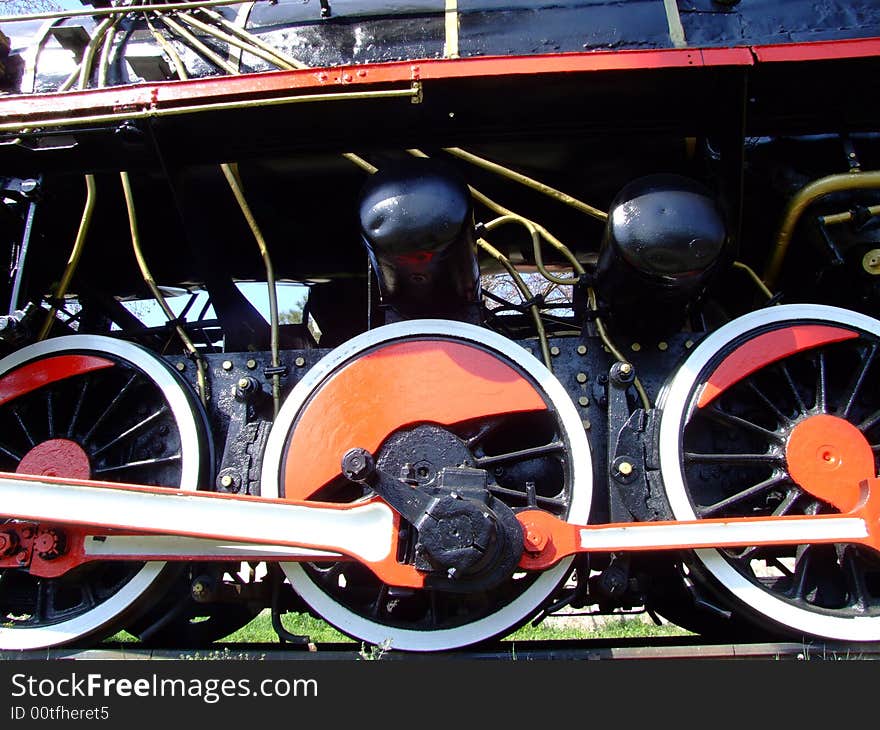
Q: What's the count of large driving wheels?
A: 3